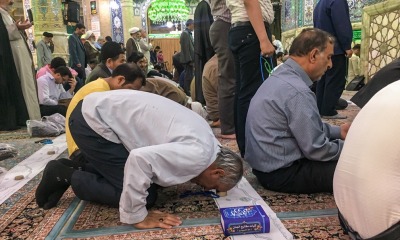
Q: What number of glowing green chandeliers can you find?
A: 1